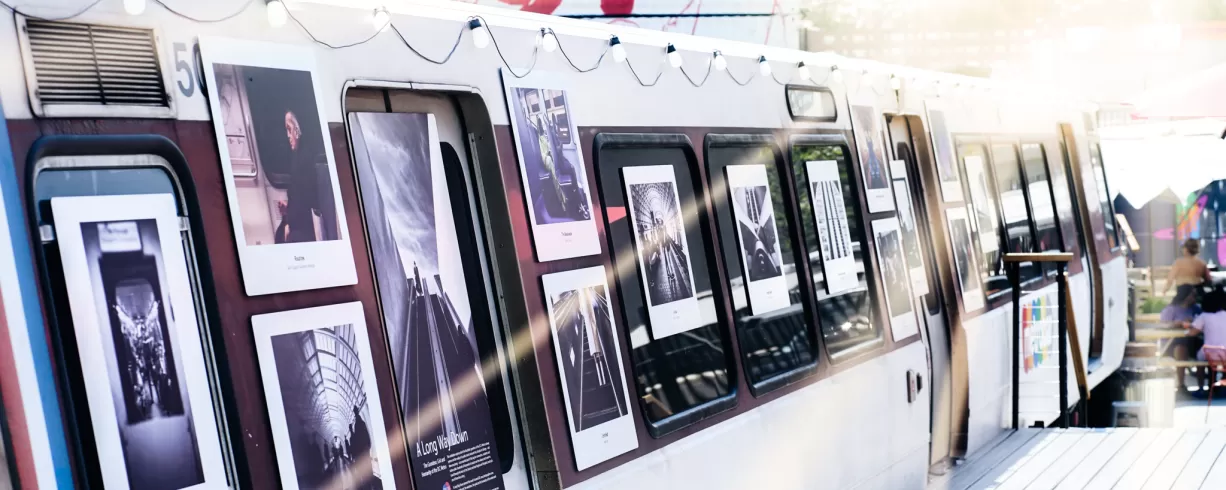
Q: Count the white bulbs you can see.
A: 13